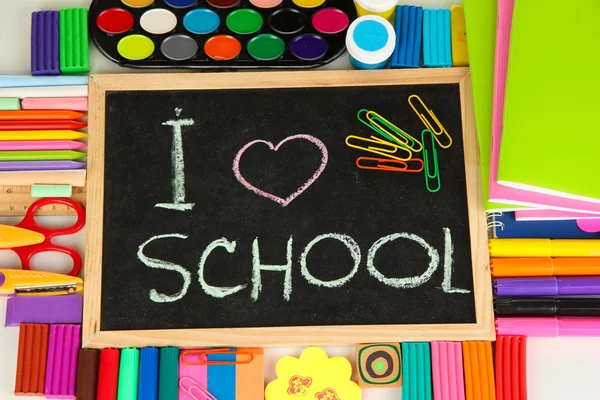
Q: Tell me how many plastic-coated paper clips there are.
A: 8